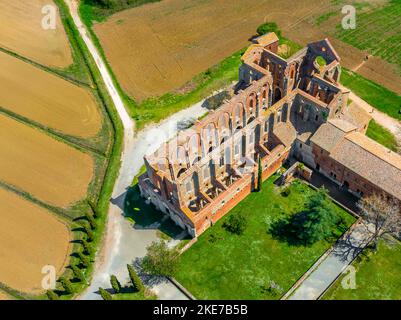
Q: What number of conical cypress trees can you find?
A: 12